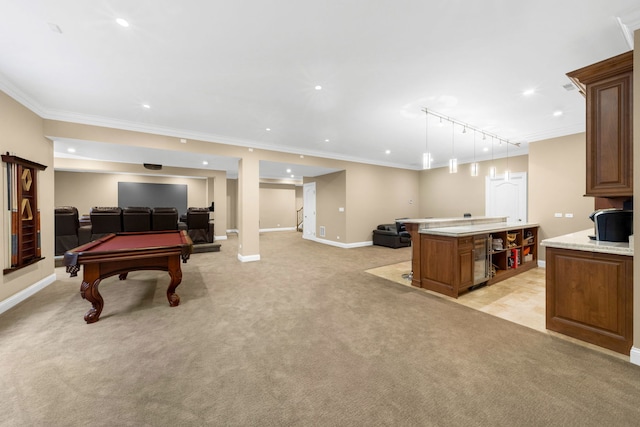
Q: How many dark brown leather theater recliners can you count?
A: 5